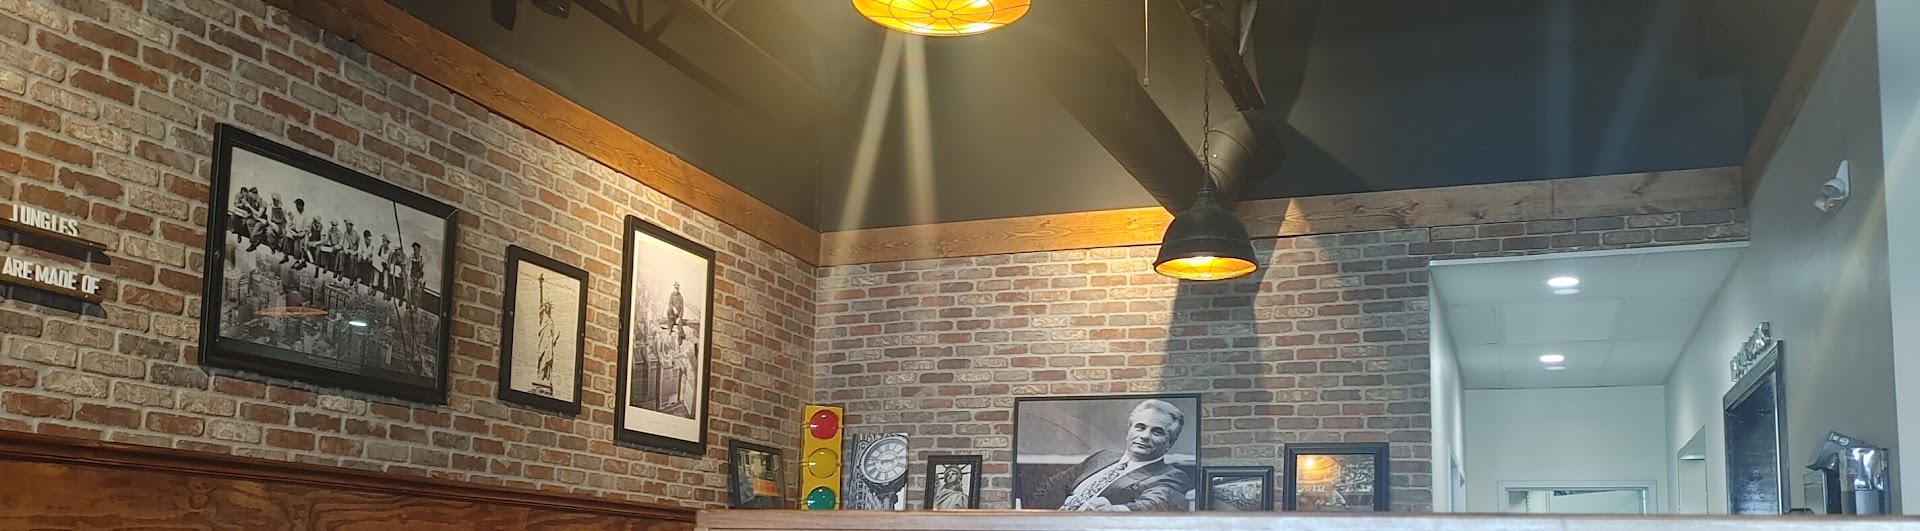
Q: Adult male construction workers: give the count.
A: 12